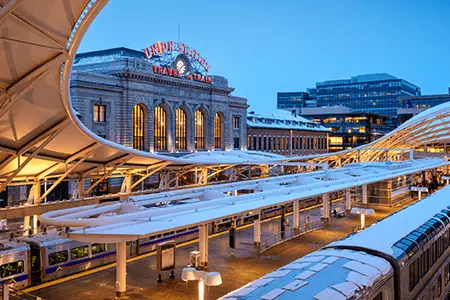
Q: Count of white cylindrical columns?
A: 7